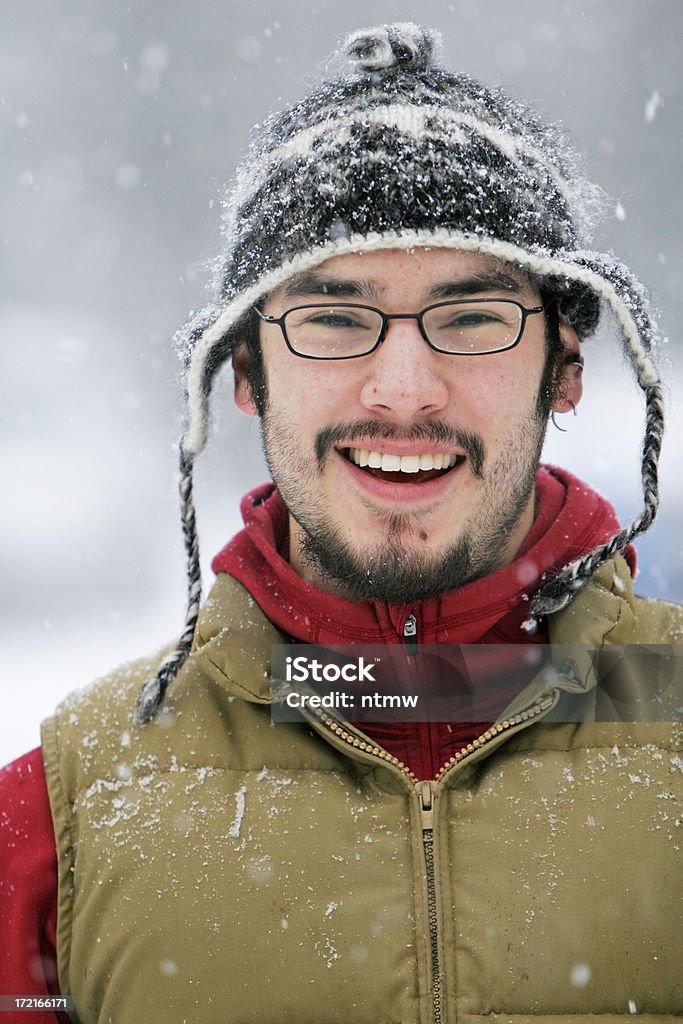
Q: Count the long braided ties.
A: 2